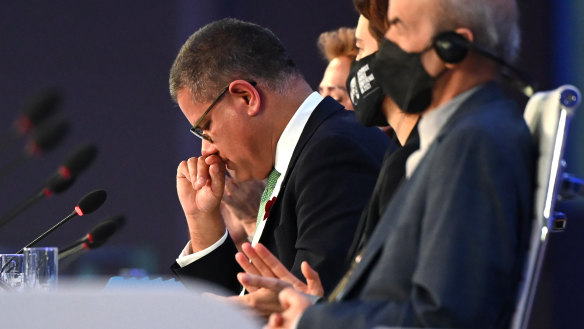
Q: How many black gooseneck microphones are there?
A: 7